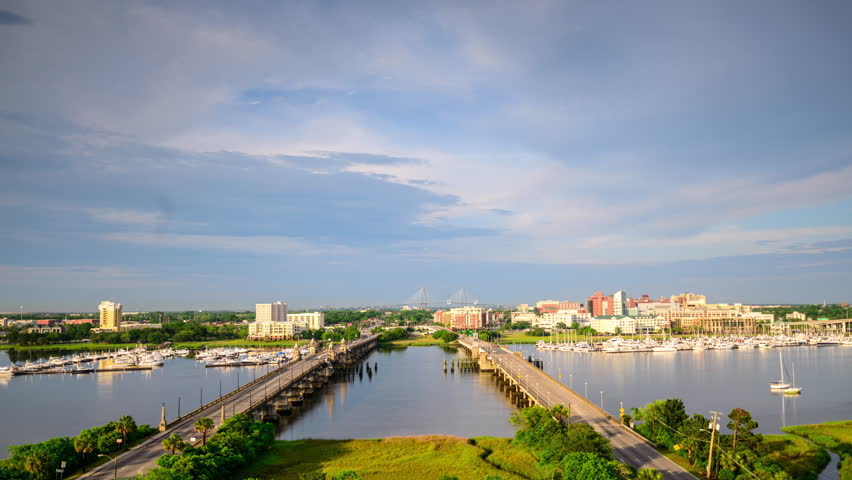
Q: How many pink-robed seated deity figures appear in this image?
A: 0